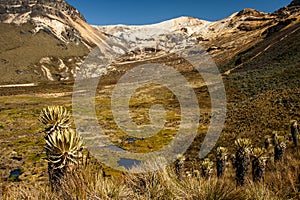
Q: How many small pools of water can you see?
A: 4